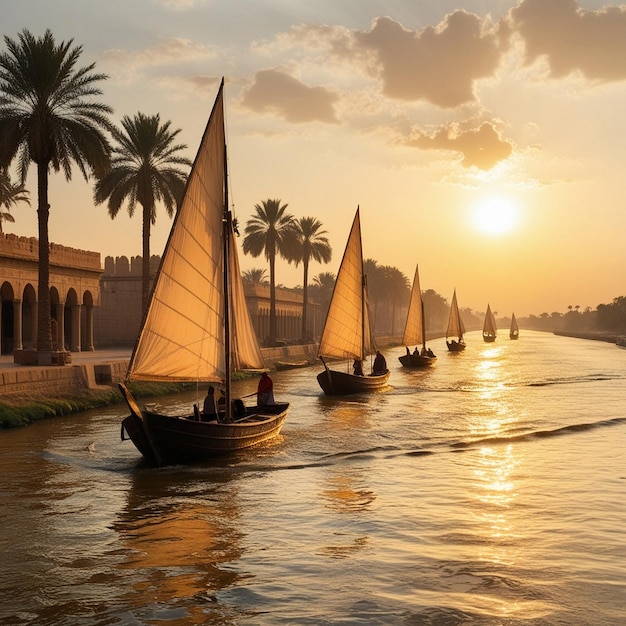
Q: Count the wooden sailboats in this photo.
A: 6